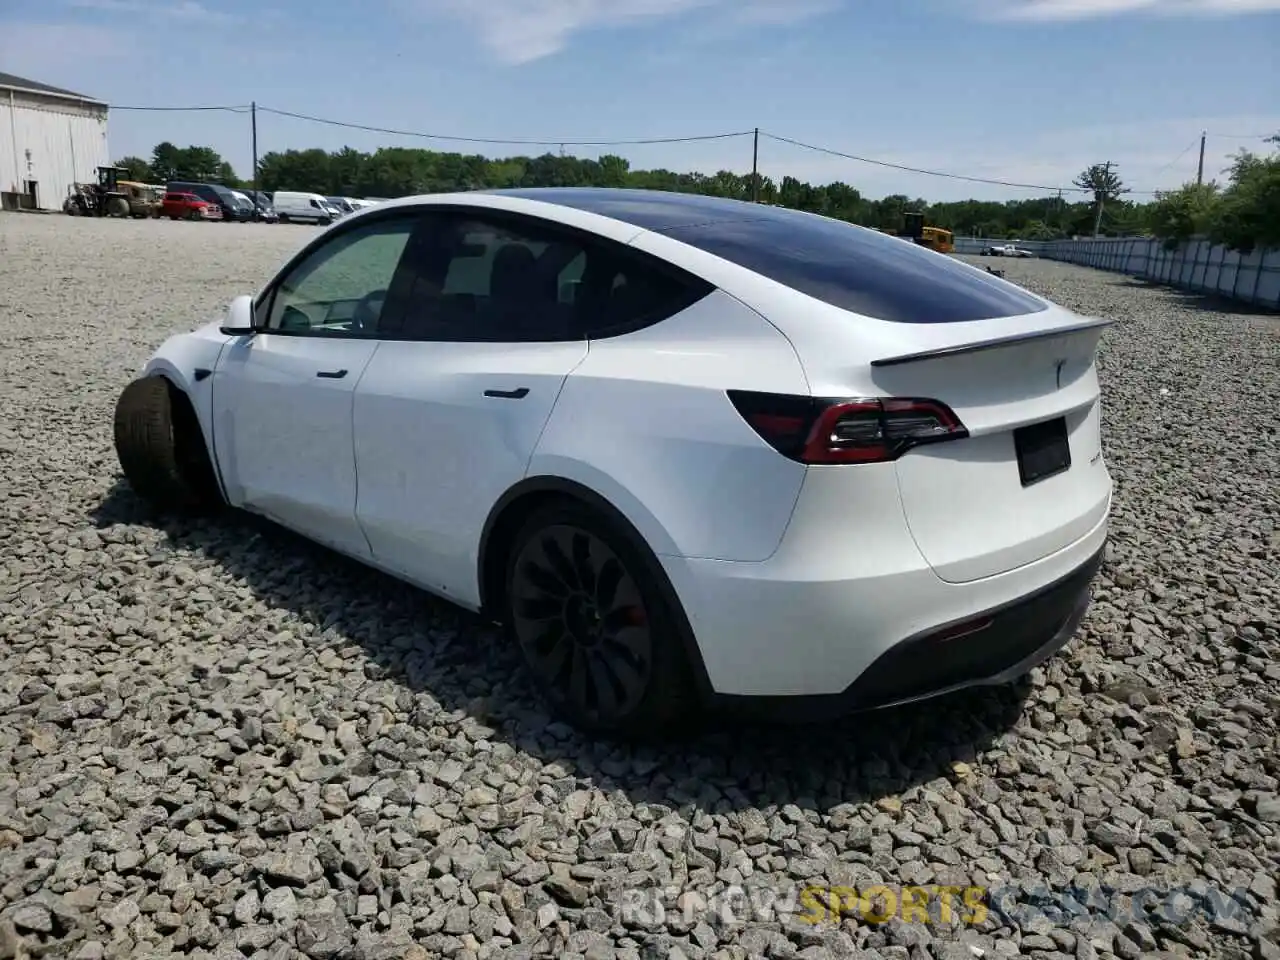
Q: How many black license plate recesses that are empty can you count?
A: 1